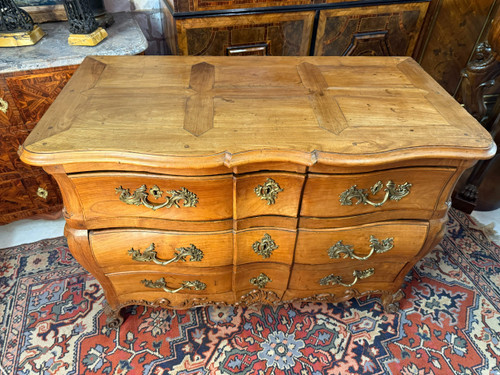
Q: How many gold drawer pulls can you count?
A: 6